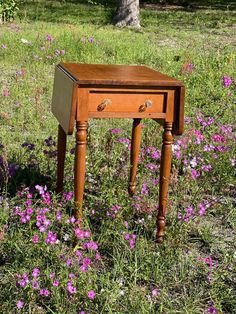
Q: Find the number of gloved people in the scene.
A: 0